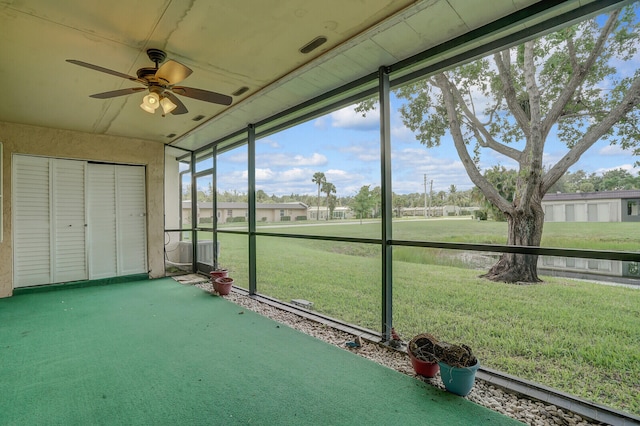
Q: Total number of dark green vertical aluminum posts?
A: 4